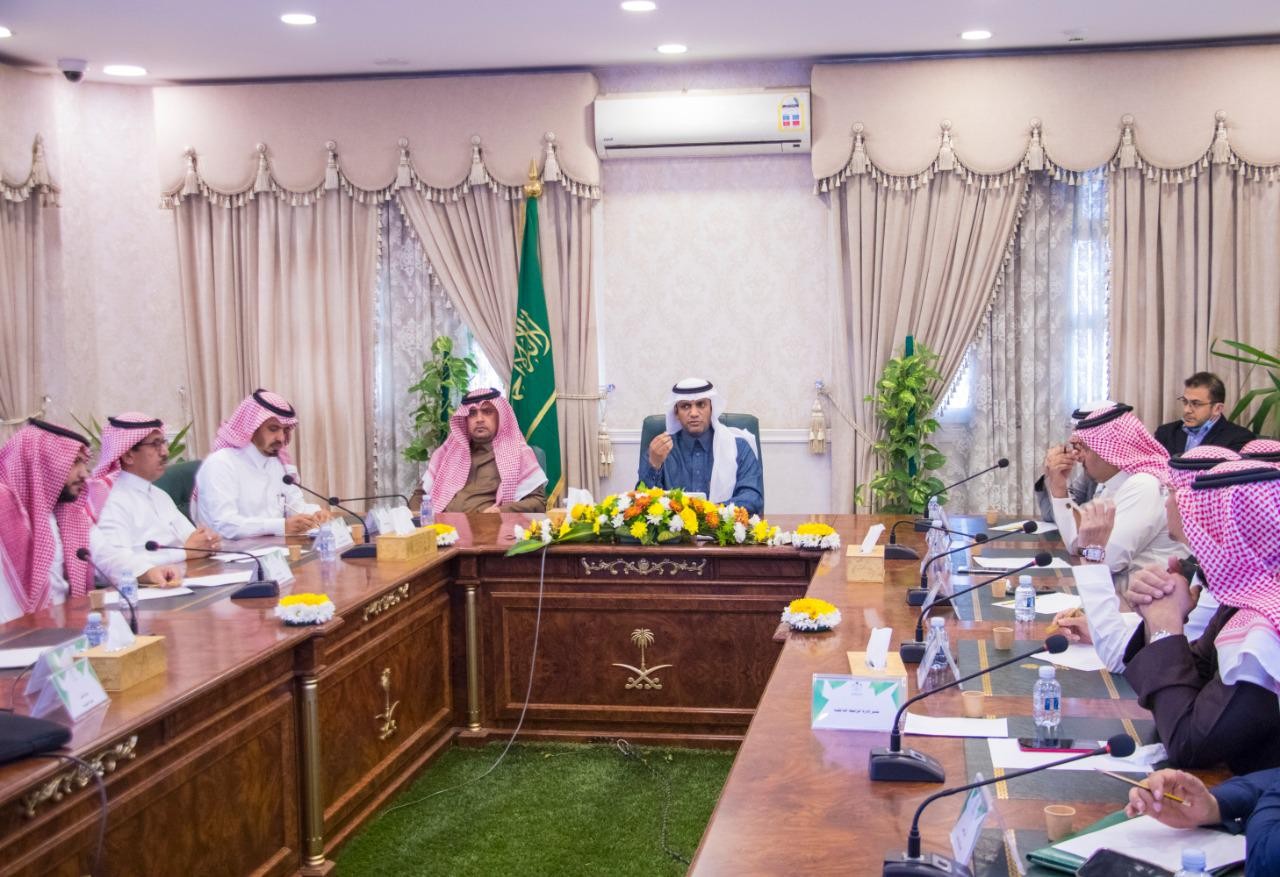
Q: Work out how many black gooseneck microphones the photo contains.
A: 10